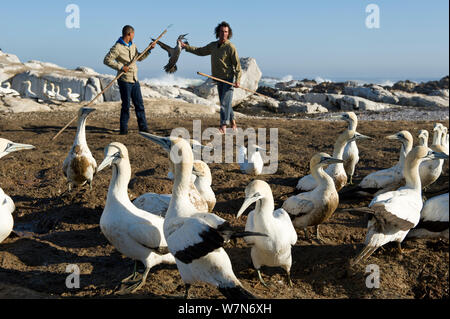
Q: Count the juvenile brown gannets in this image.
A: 1